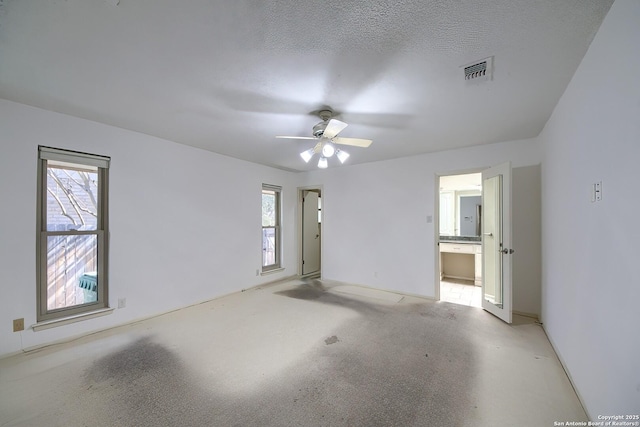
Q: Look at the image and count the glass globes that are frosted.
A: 4